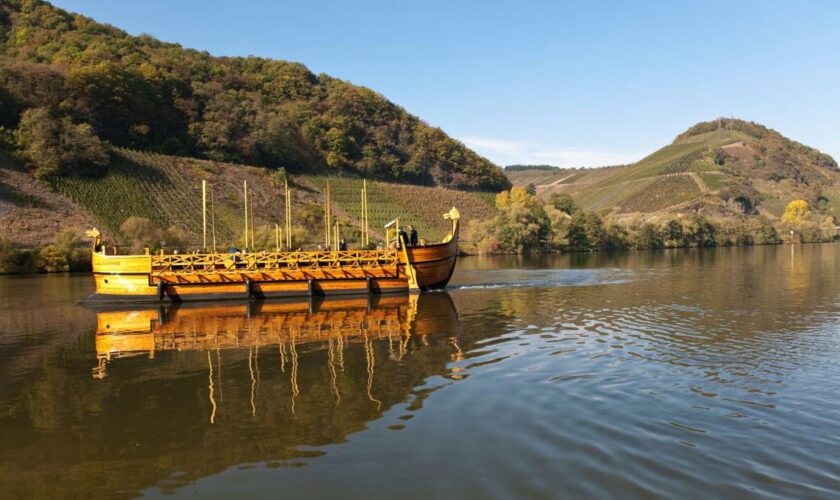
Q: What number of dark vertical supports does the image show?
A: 4